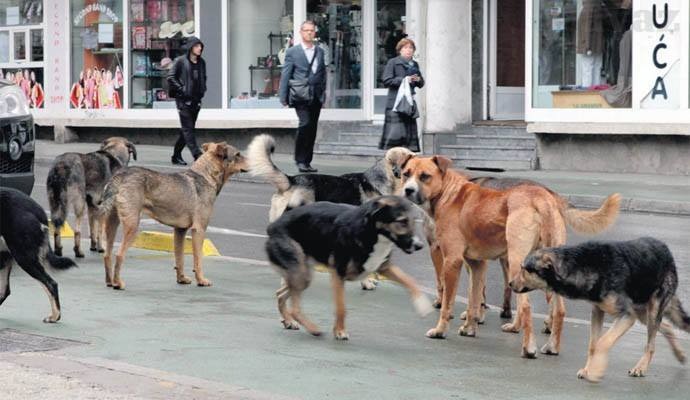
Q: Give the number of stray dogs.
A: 8